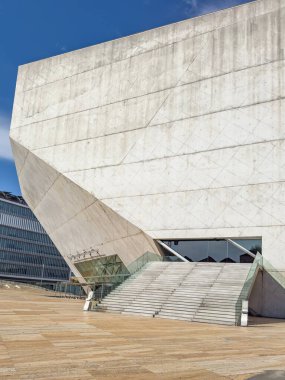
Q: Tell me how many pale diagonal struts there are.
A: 2